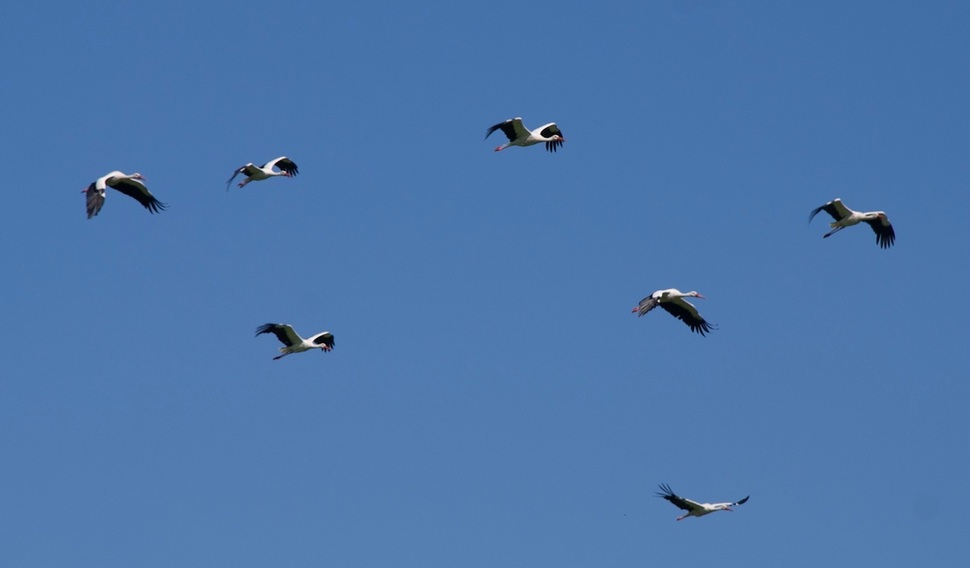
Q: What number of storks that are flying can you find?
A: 7